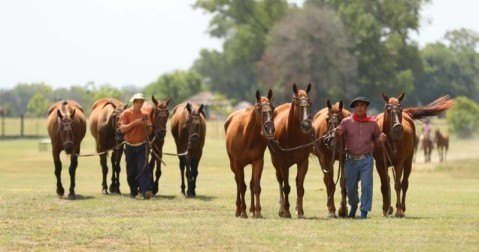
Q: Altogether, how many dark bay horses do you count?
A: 4